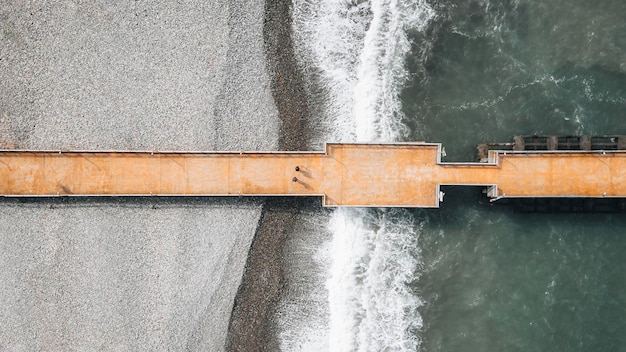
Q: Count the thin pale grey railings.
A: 2